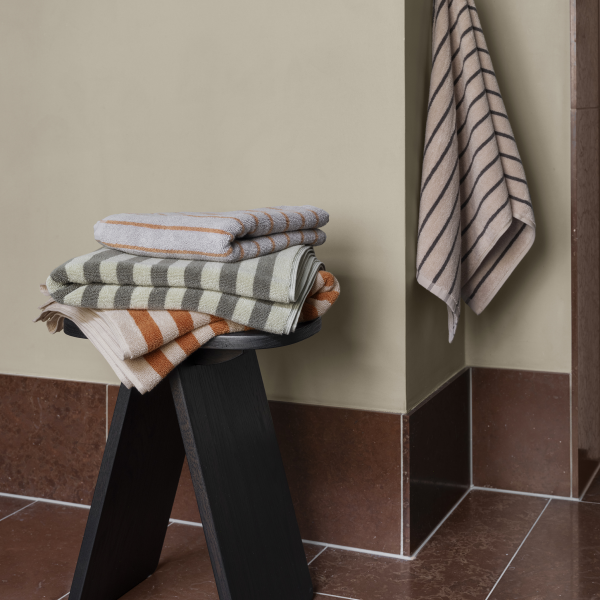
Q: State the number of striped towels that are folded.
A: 3